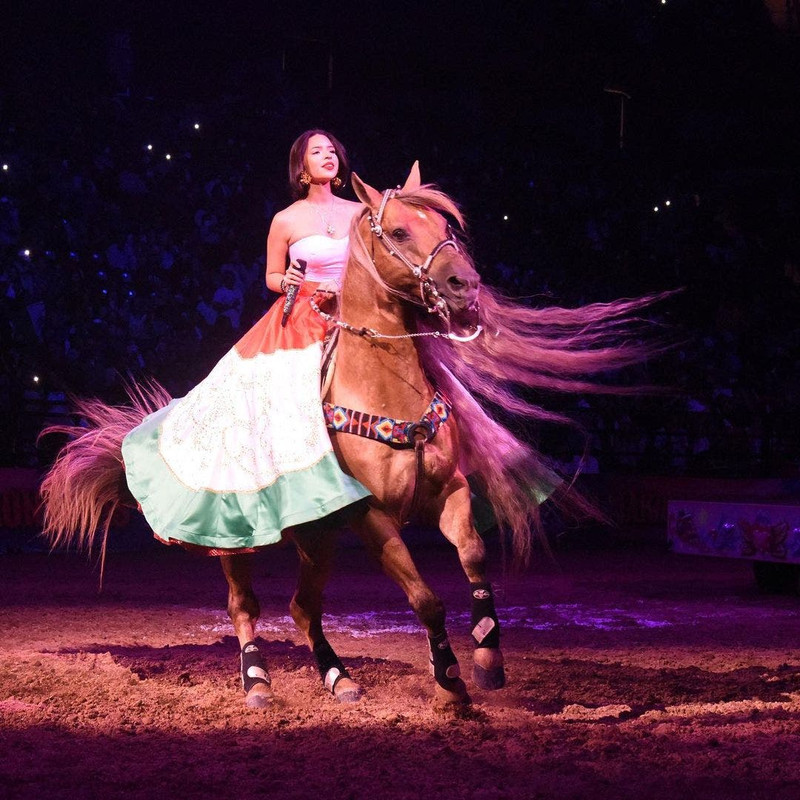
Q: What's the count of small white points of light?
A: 10